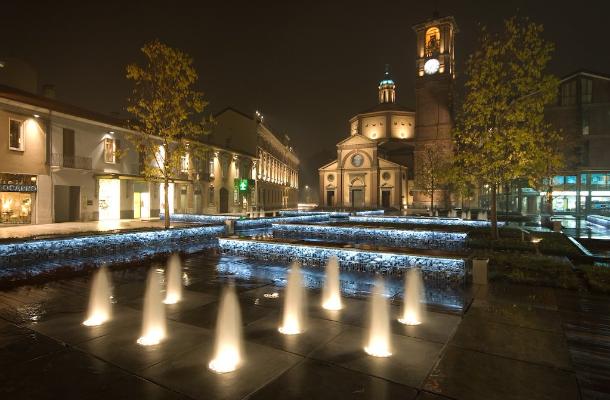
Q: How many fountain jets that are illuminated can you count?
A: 8